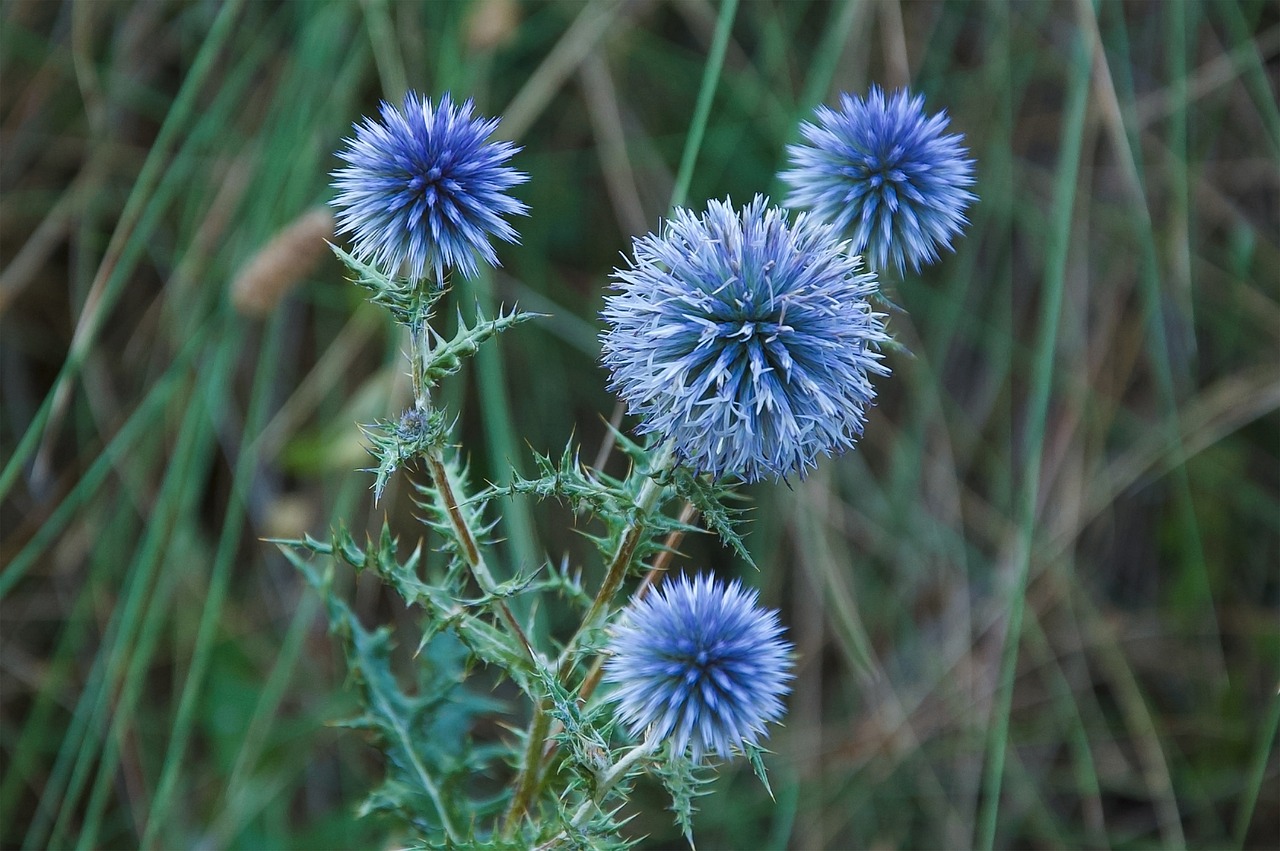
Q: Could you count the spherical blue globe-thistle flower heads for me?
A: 4